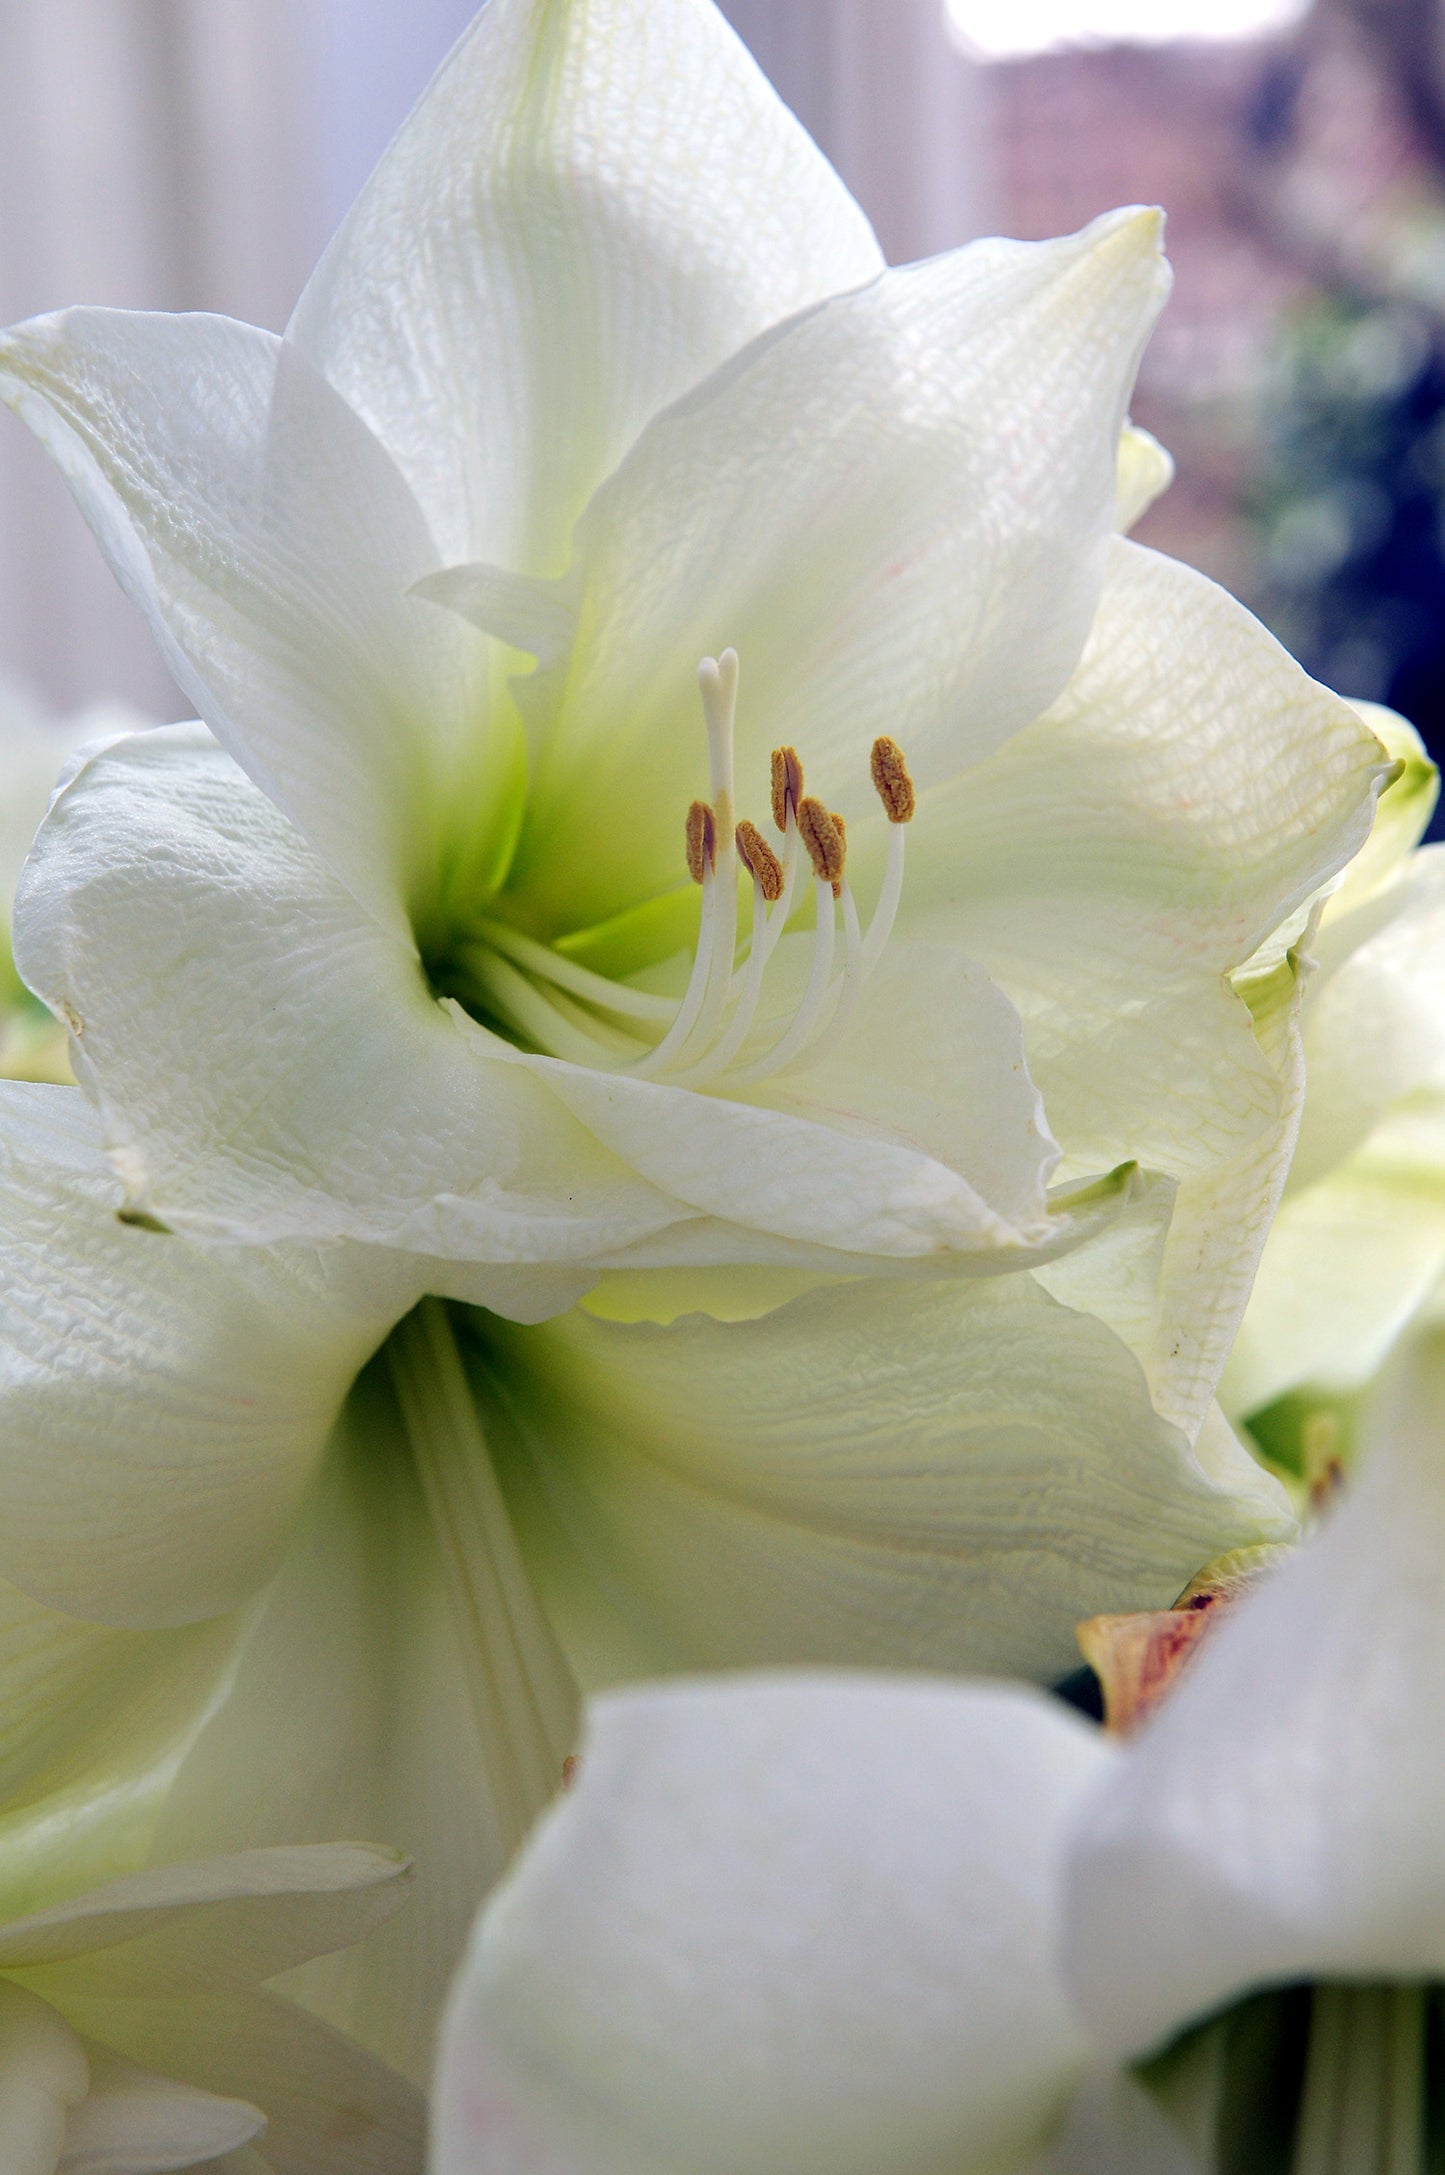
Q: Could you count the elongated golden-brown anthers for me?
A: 6